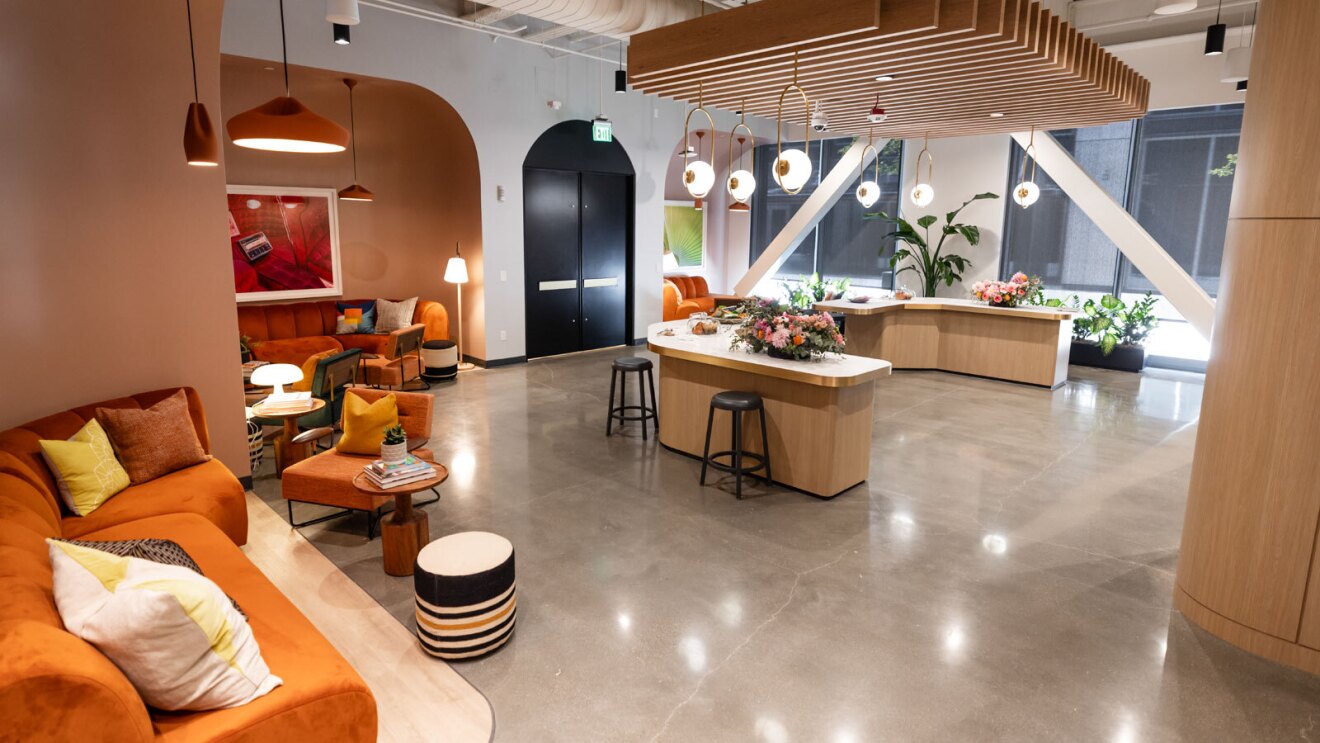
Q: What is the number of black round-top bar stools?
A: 2